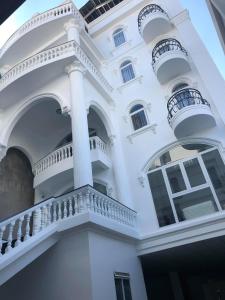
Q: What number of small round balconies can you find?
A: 3